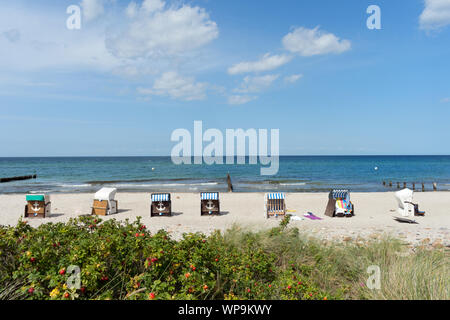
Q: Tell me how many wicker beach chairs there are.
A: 7